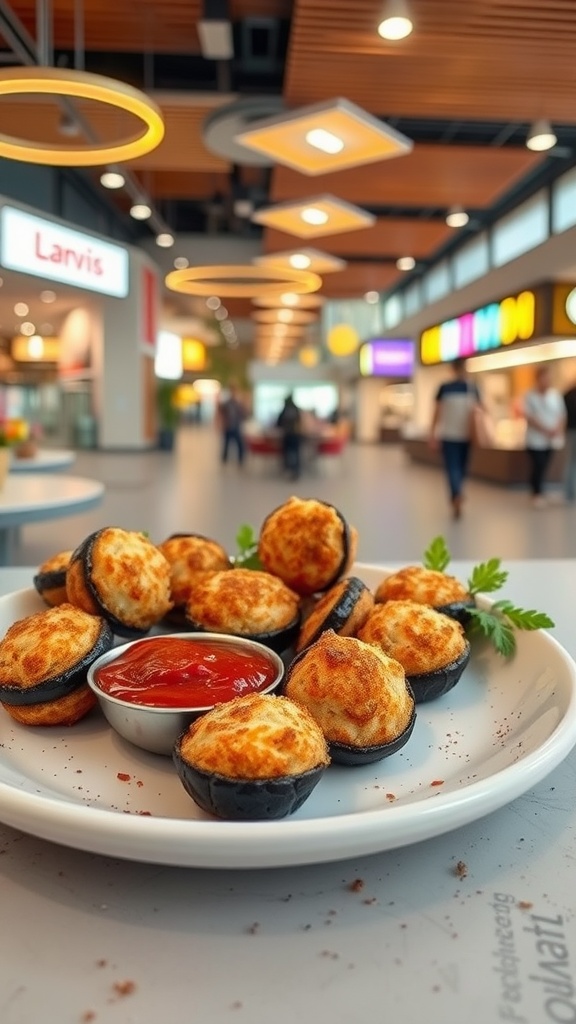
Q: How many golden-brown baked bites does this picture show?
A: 11